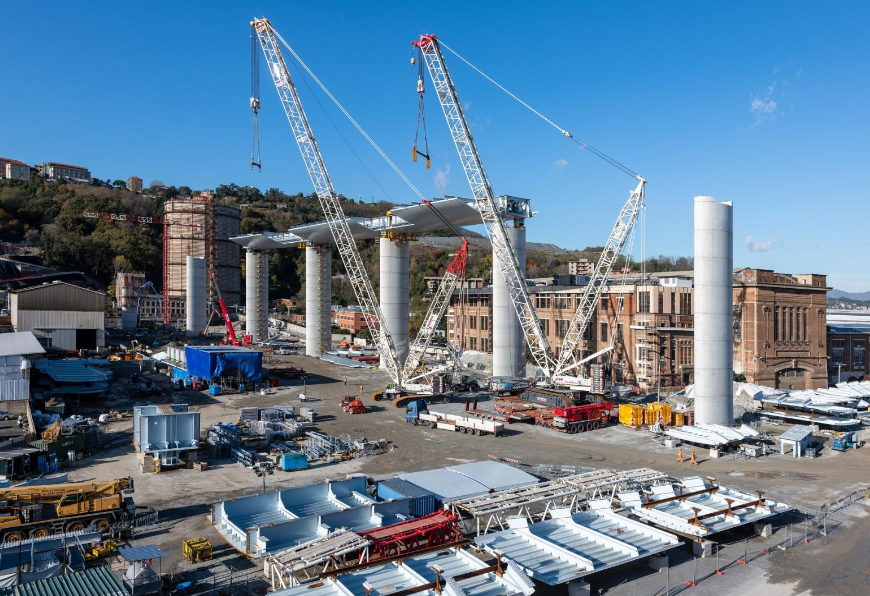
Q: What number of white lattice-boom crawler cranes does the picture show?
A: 2